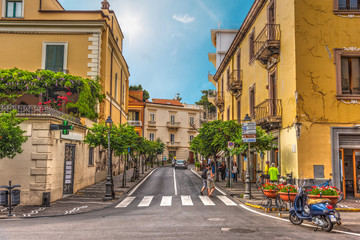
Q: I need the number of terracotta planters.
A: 3